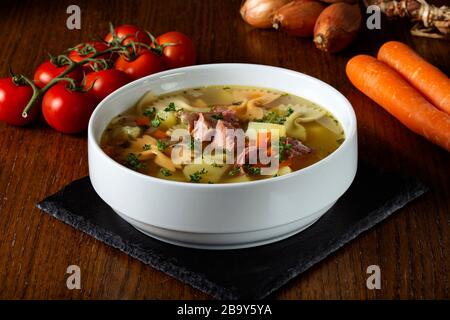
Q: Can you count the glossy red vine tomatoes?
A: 8